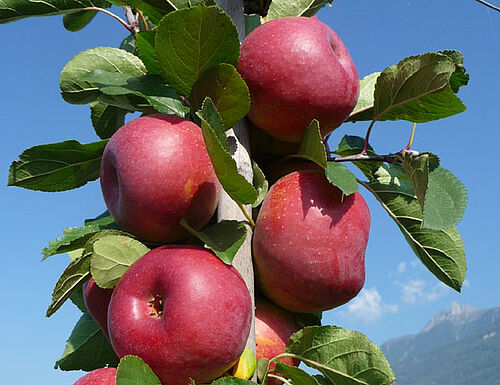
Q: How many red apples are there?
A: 7